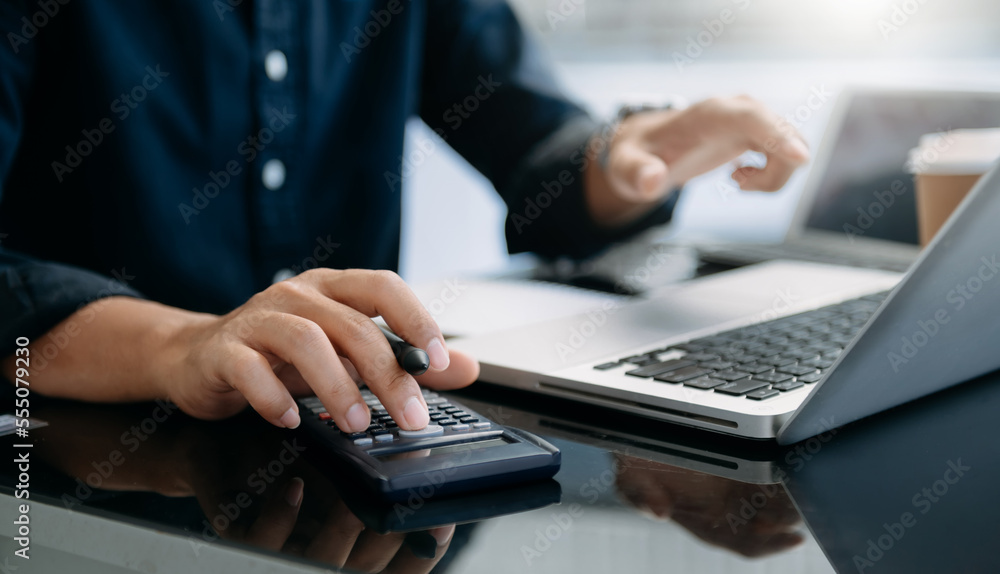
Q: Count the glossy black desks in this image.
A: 1